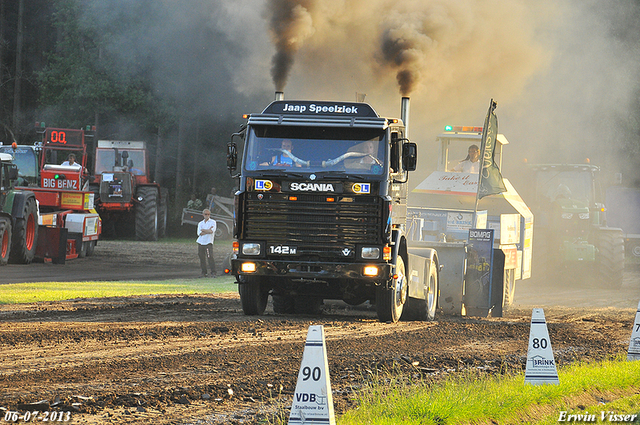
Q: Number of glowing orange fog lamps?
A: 2